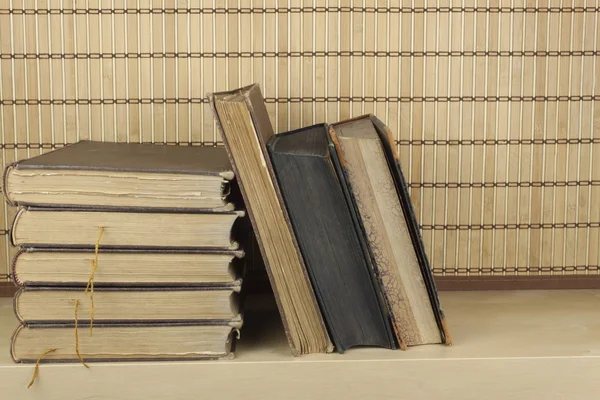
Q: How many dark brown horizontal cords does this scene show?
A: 7